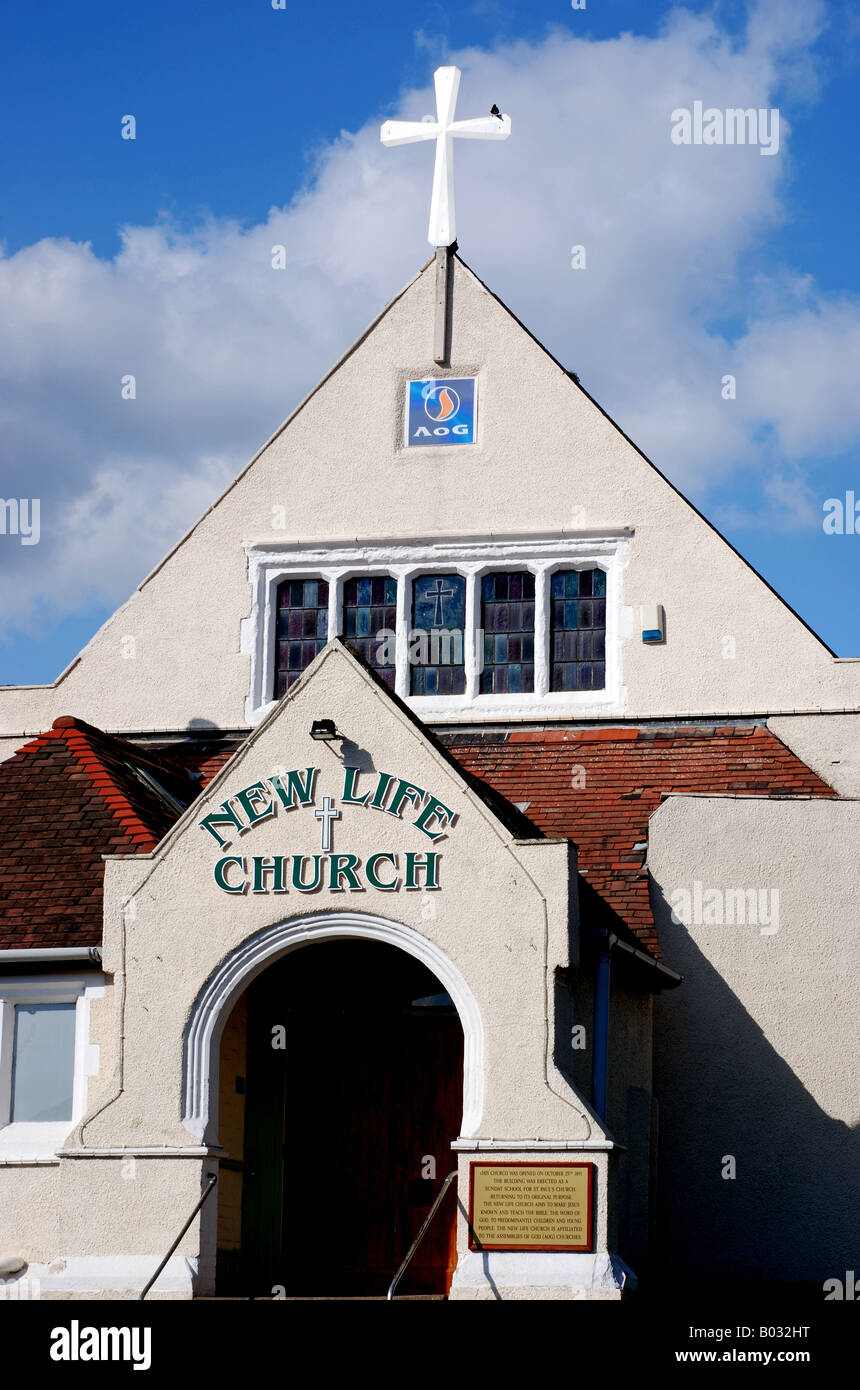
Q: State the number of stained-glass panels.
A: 5